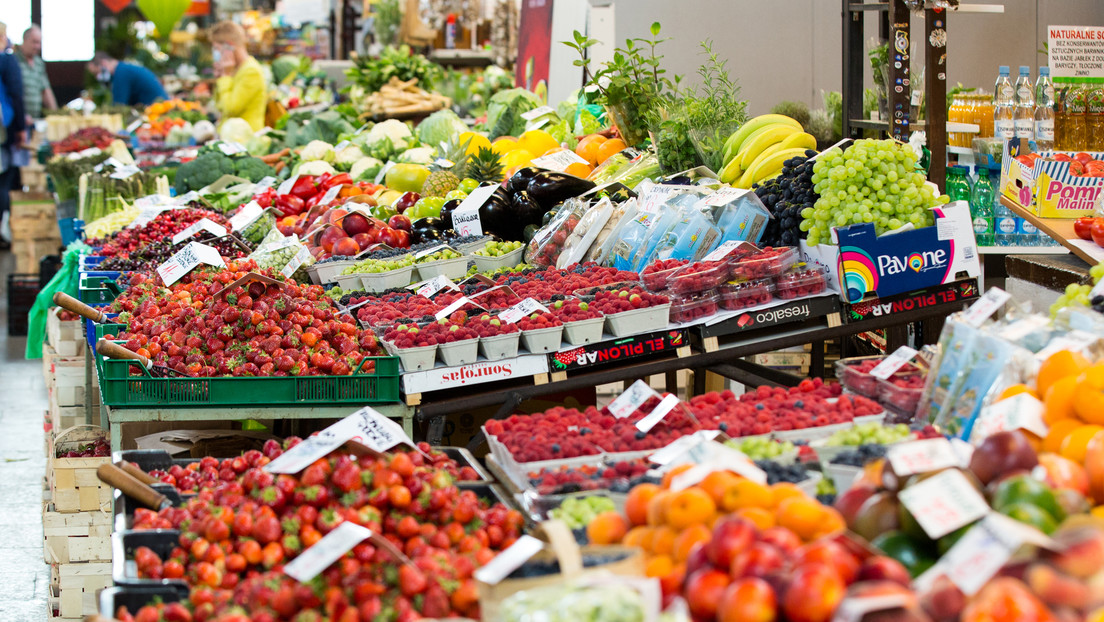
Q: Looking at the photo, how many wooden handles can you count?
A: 4